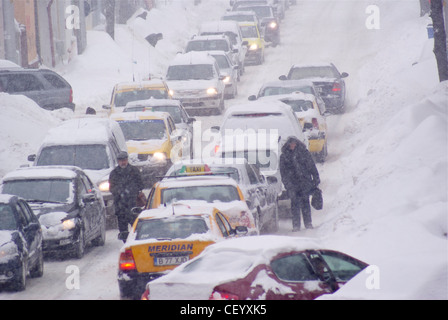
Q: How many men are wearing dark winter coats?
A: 2